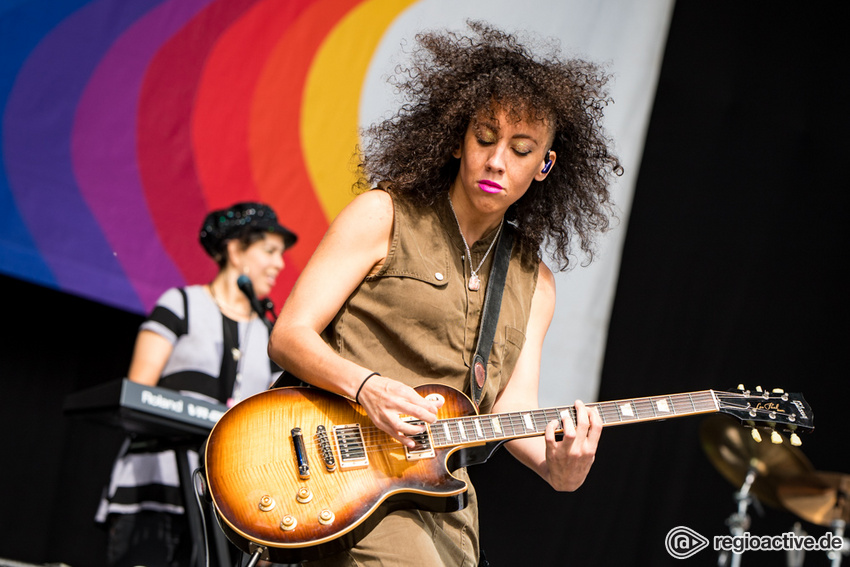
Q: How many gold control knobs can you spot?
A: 4